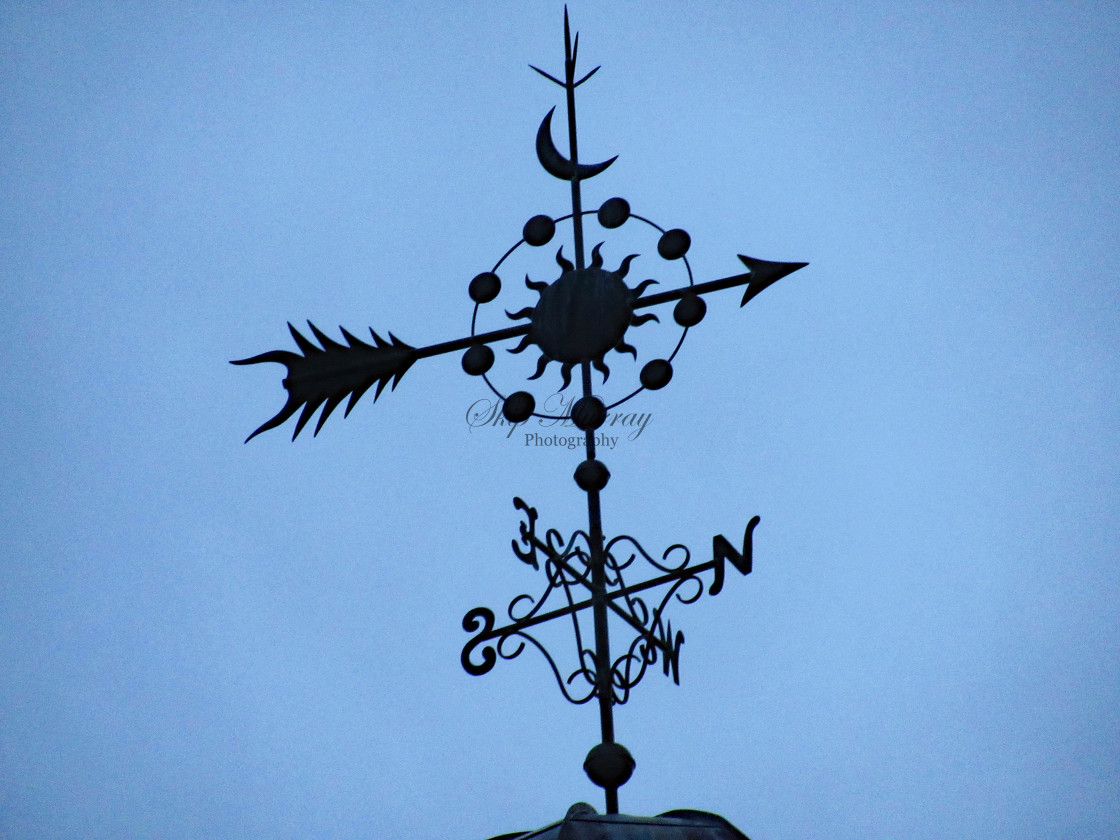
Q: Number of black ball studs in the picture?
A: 11